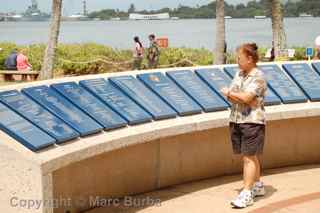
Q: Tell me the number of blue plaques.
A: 13